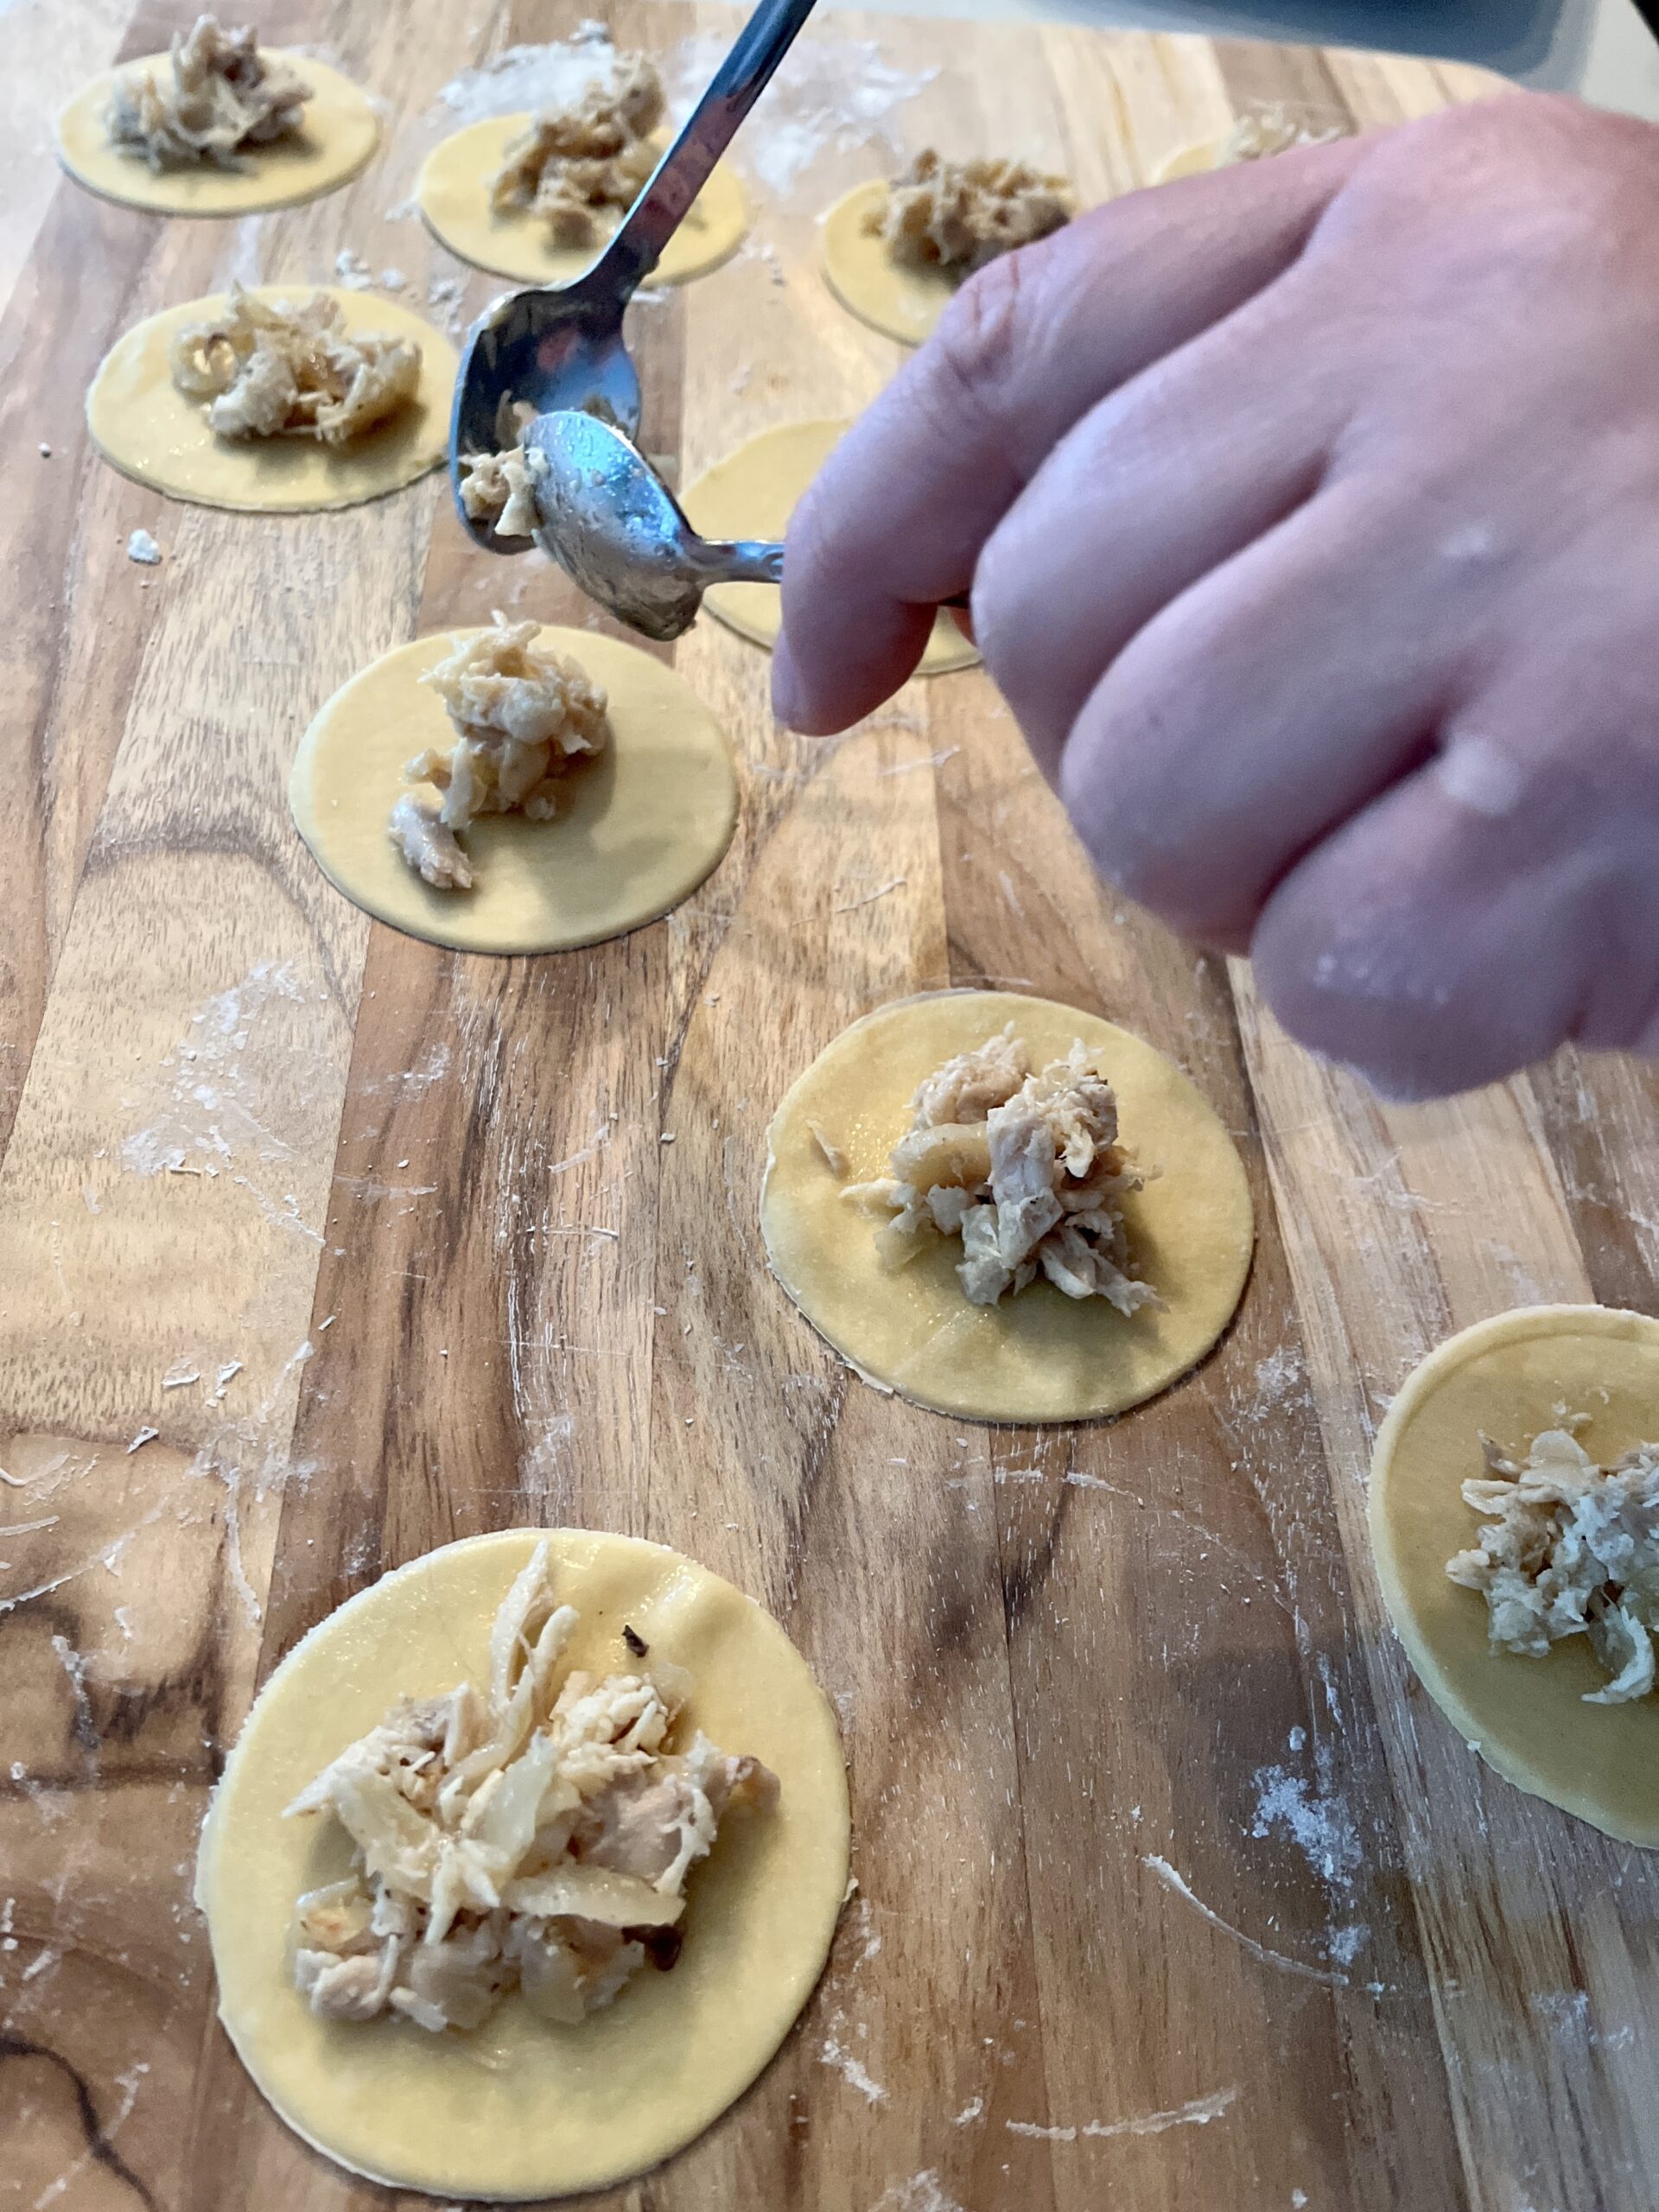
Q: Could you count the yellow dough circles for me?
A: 10